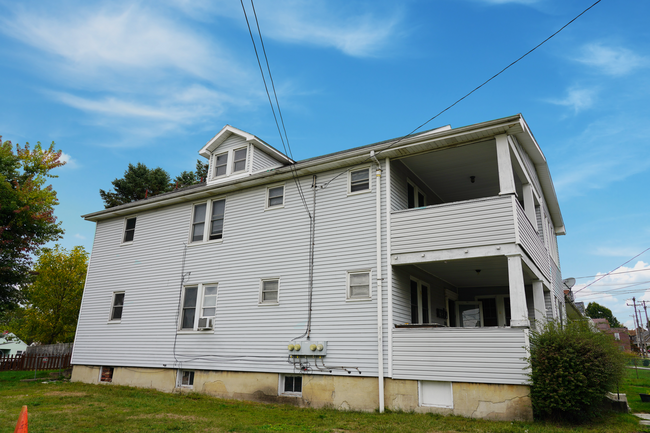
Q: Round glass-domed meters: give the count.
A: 4